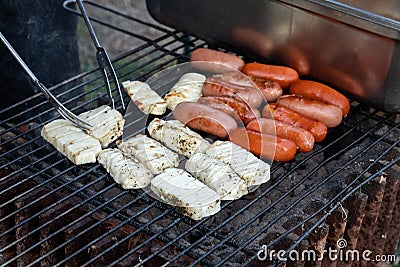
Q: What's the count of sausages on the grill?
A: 11